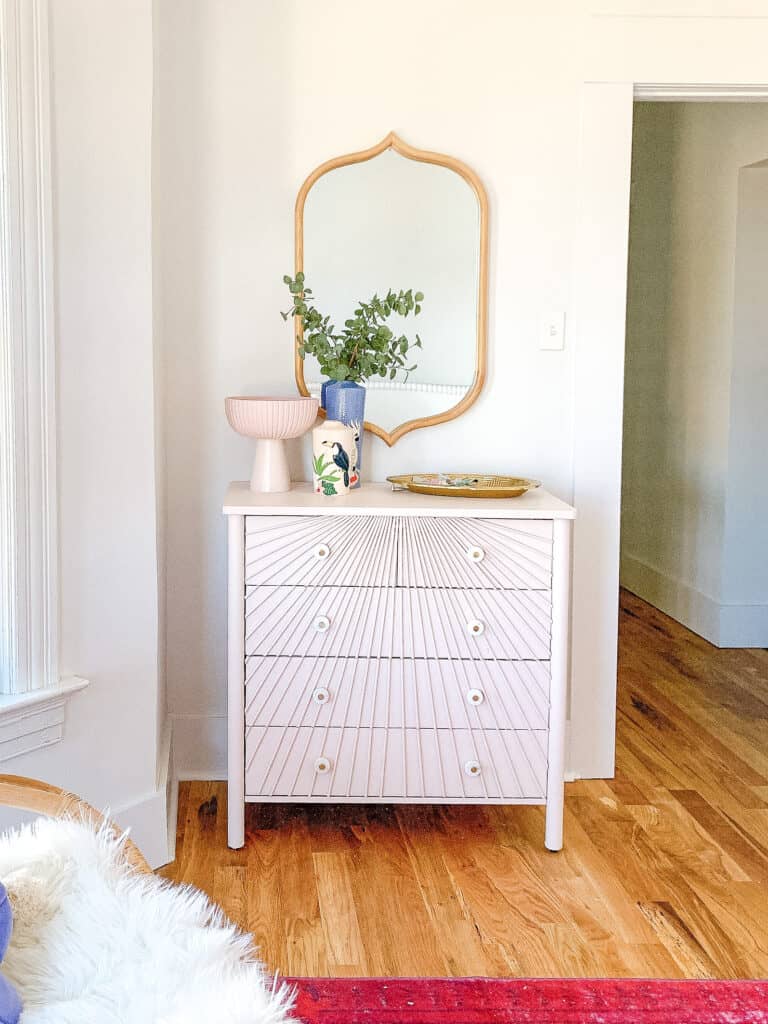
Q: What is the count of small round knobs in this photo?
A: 8